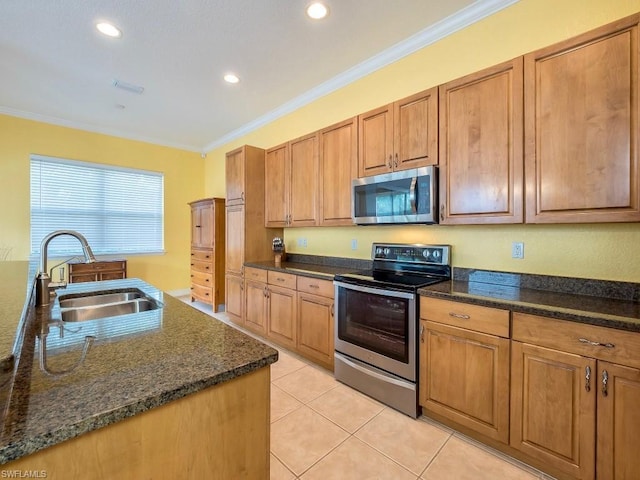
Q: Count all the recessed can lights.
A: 3